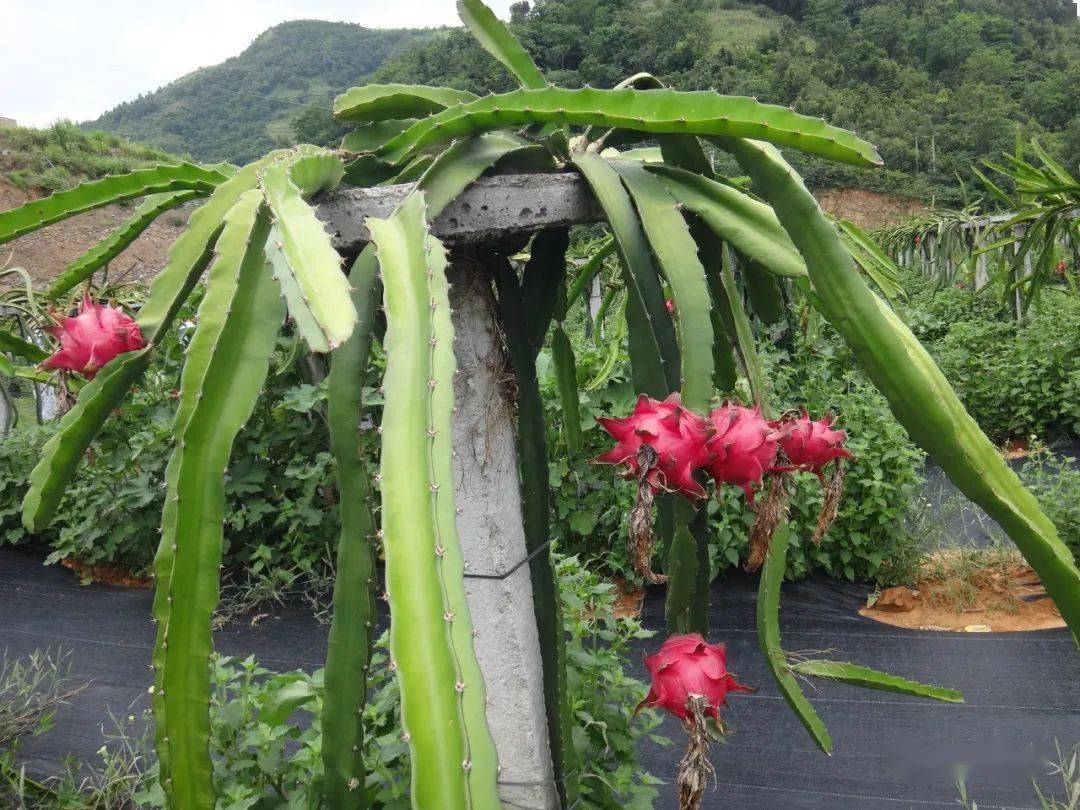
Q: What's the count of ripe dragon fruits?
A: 5